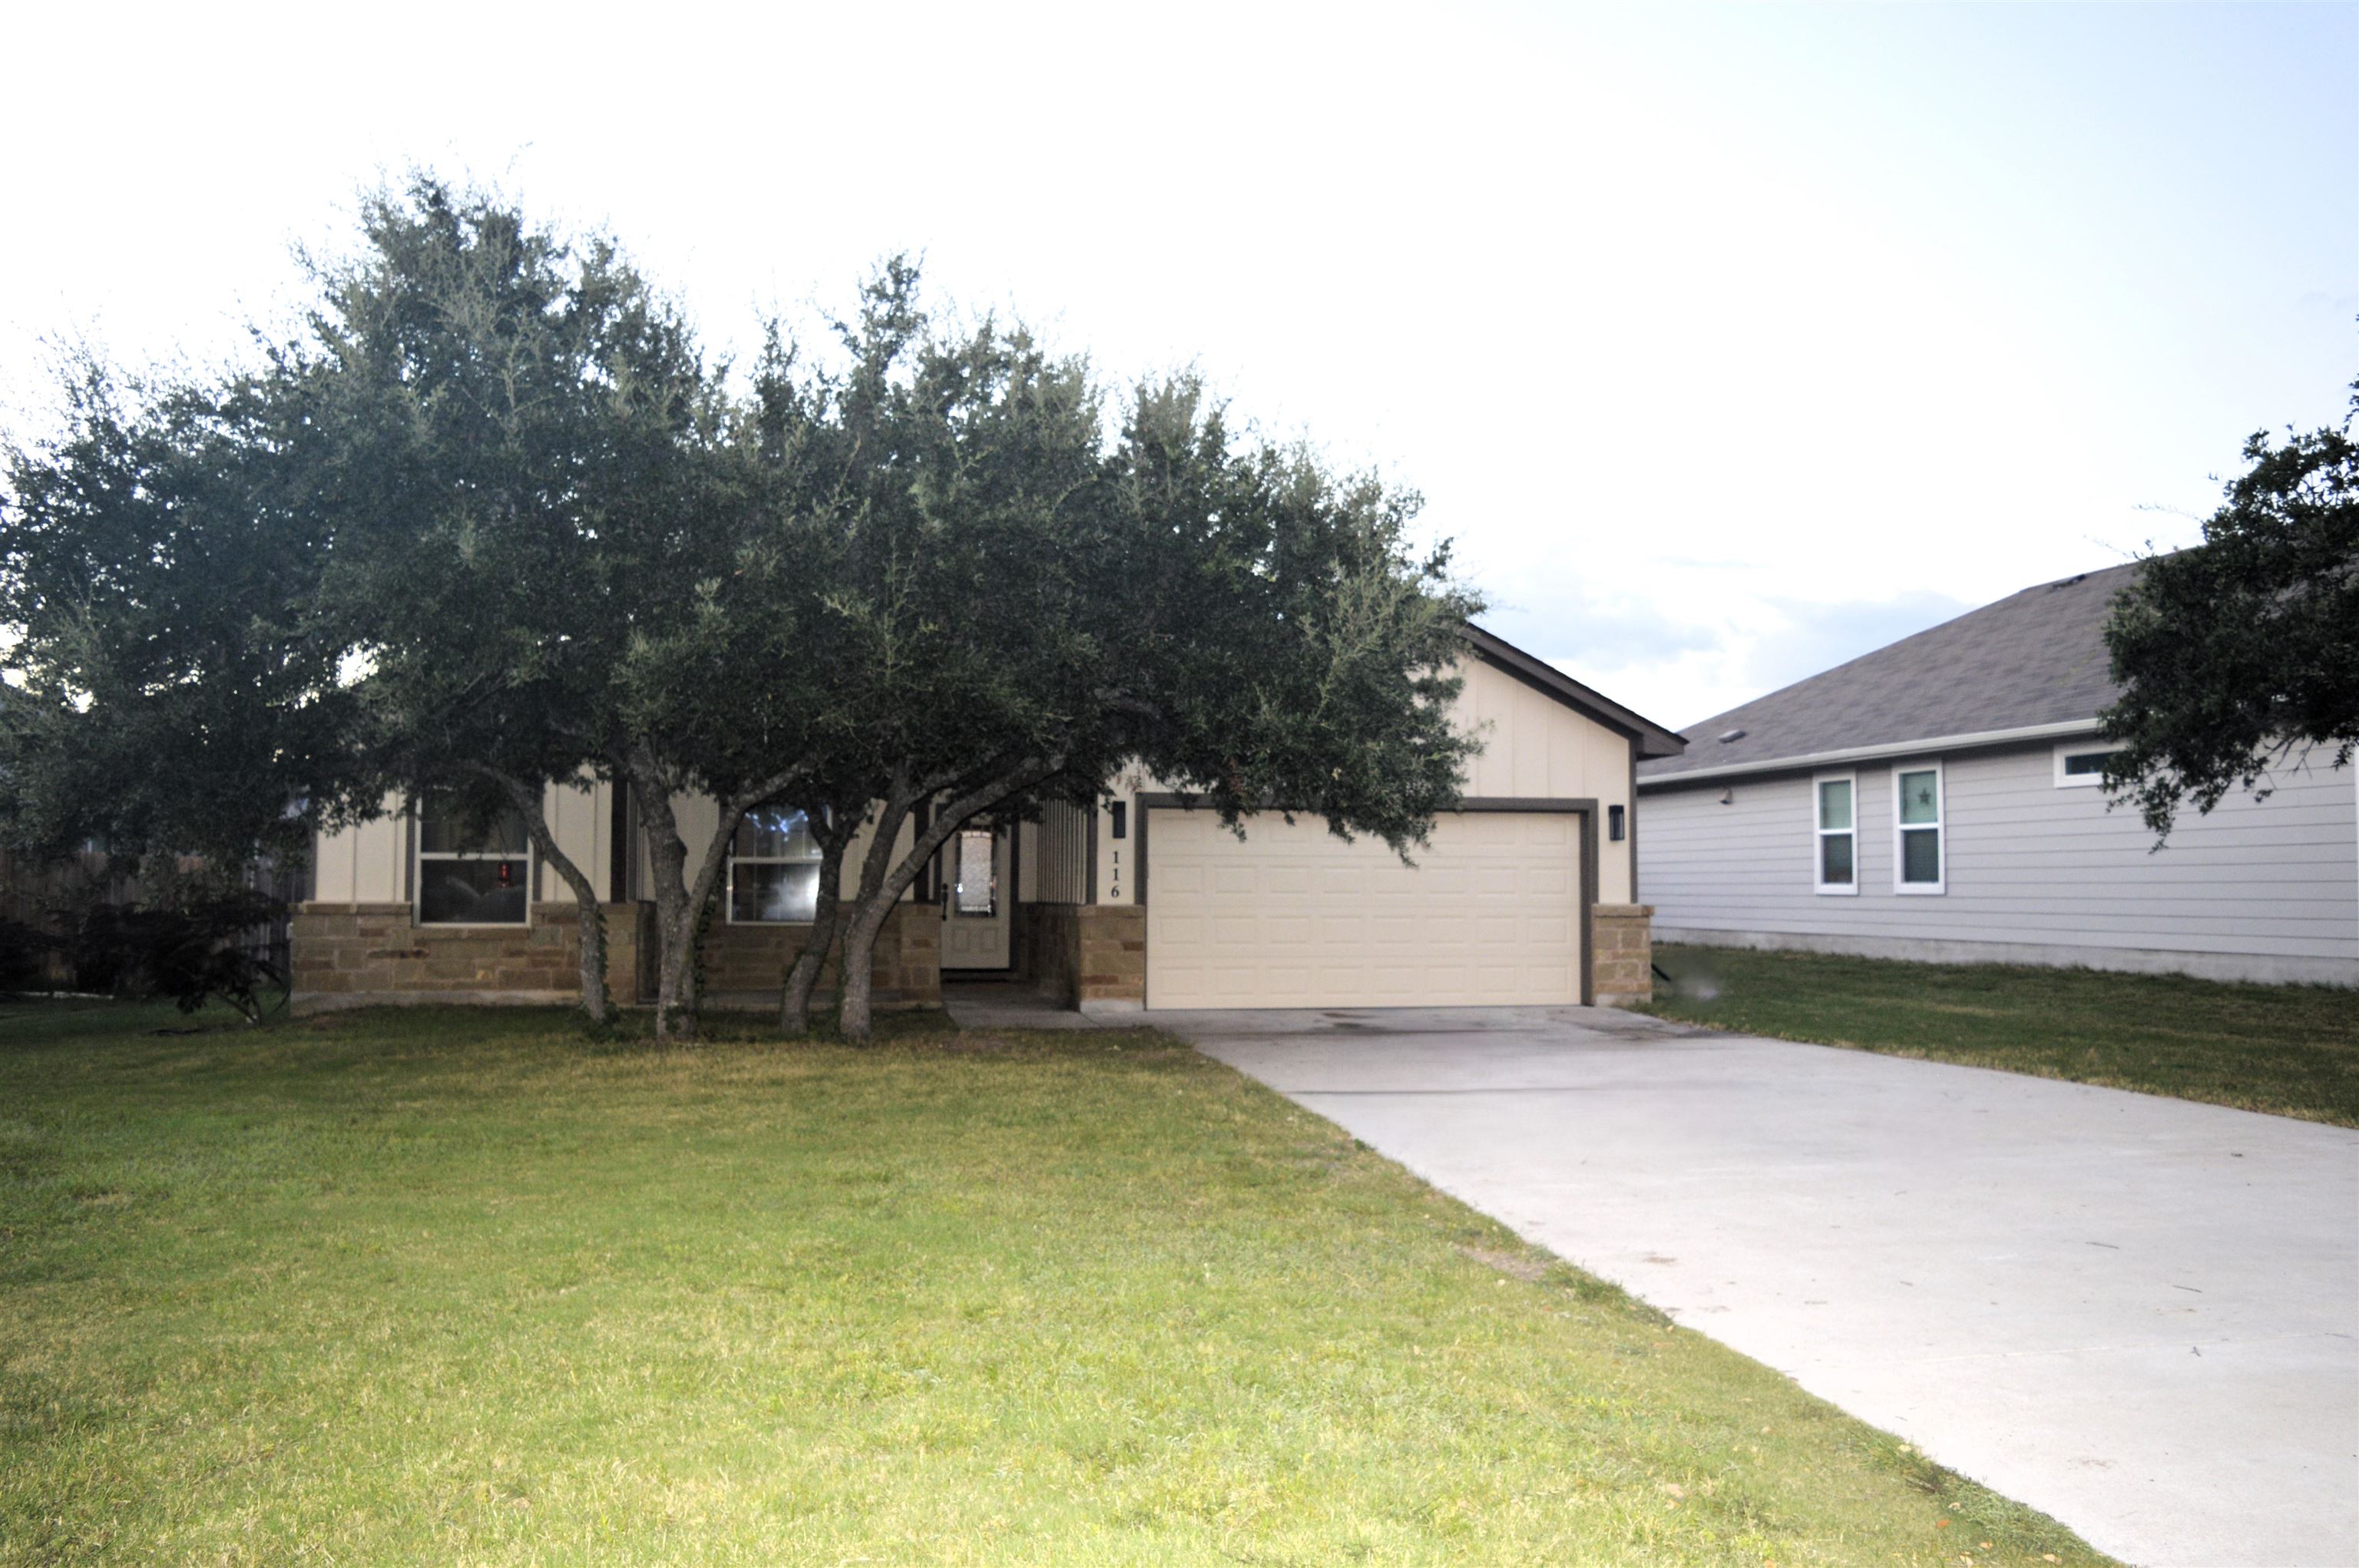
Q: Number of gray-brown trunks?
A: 4